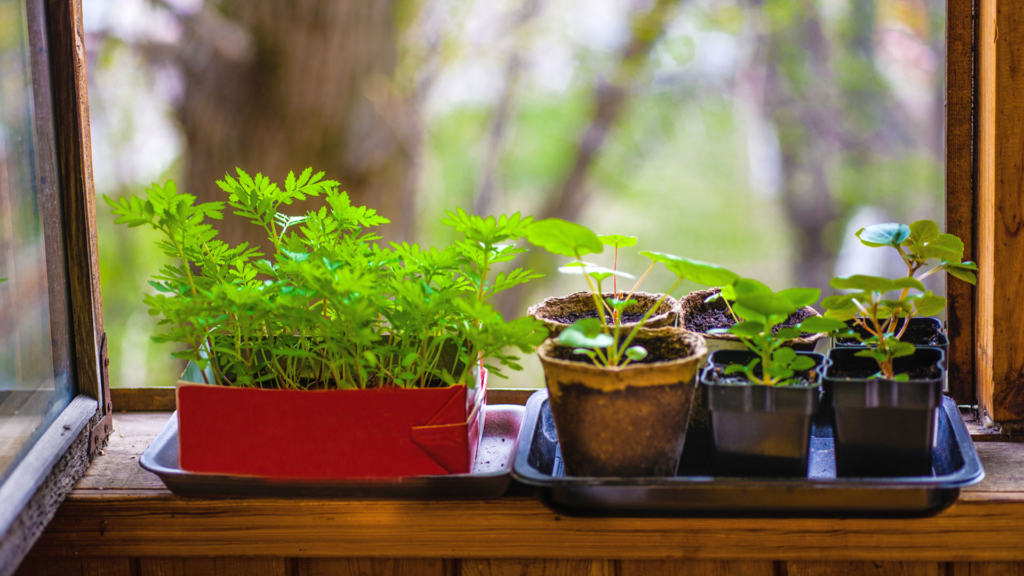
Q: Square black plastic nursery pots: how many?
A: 3